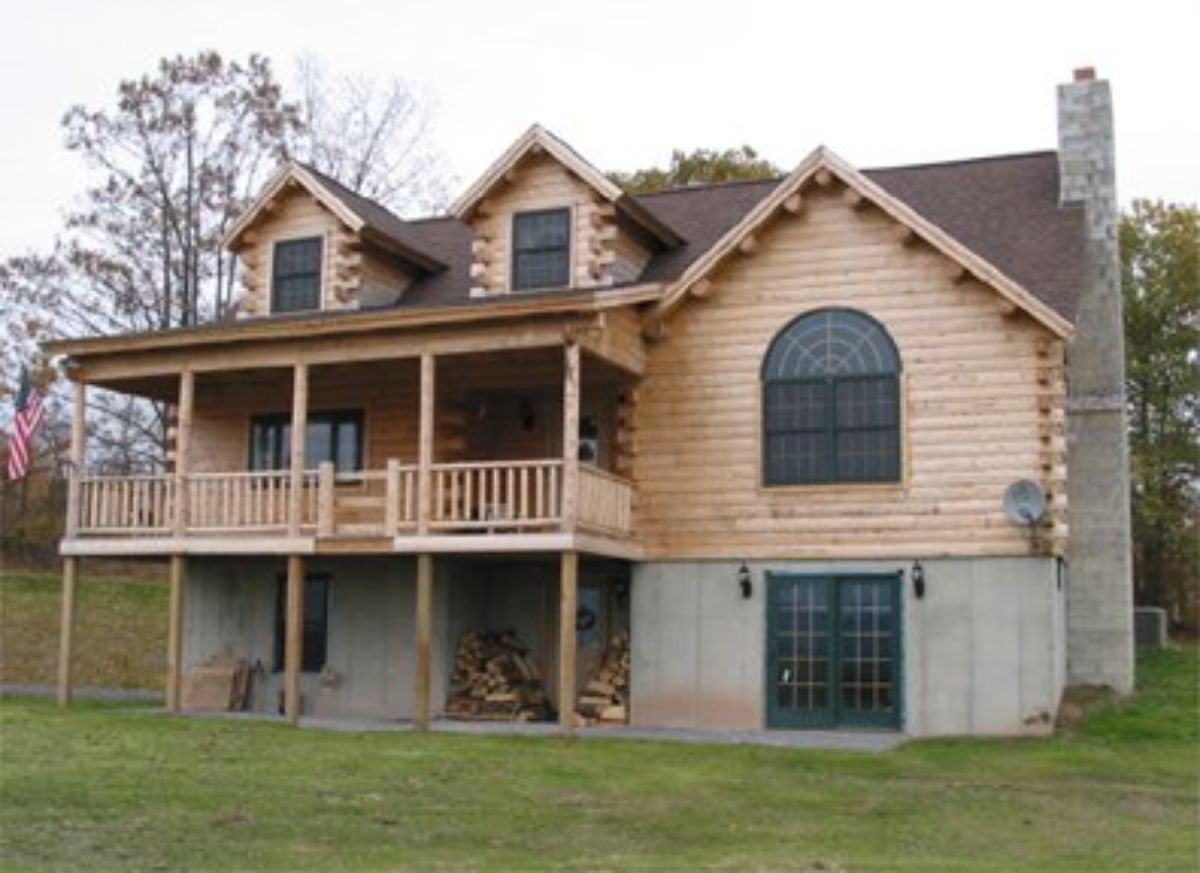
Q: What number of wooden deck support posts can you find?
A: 5